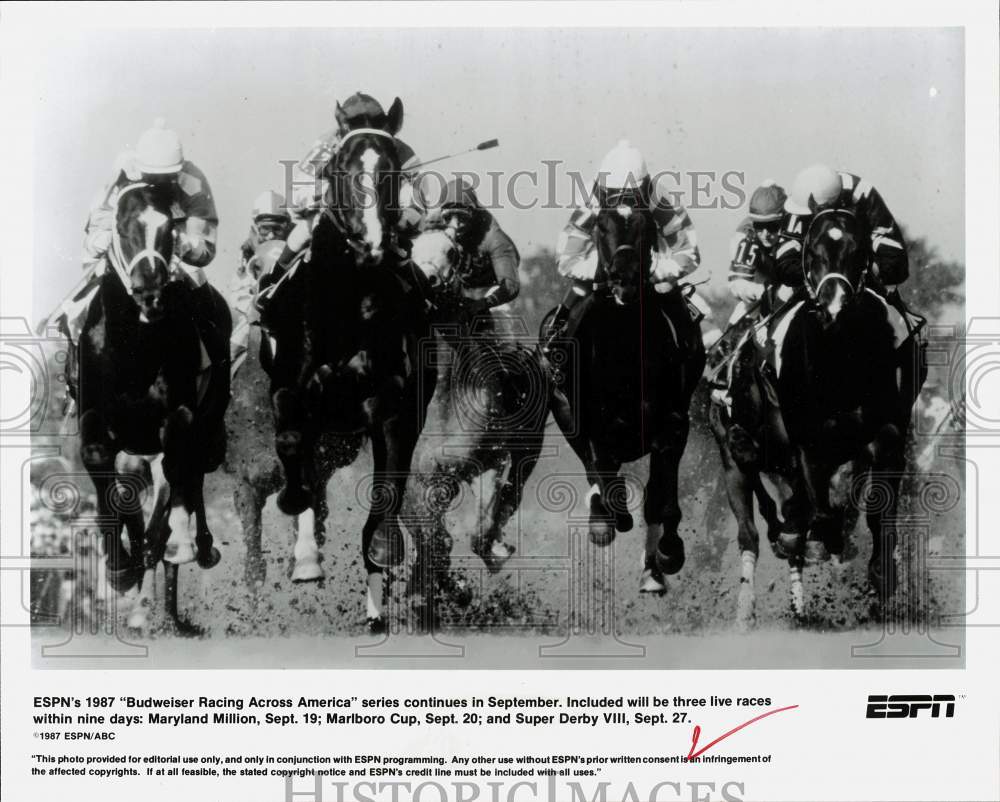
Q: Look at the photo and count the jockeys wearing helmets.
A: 7